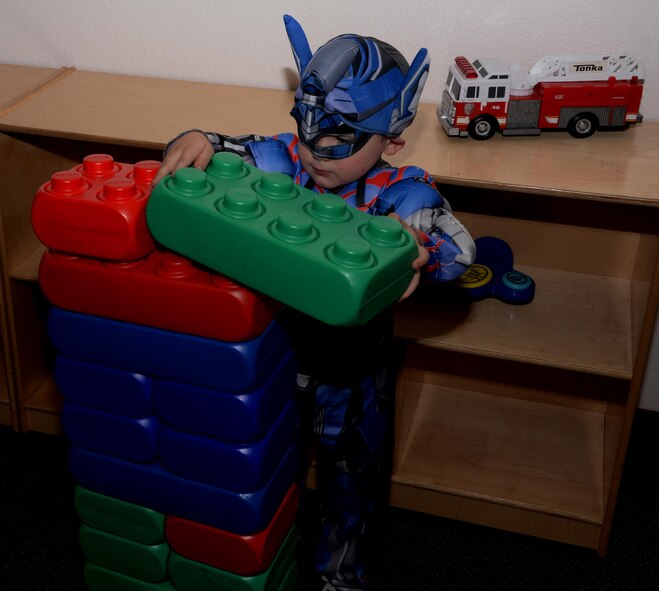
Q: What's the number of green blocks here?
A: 5